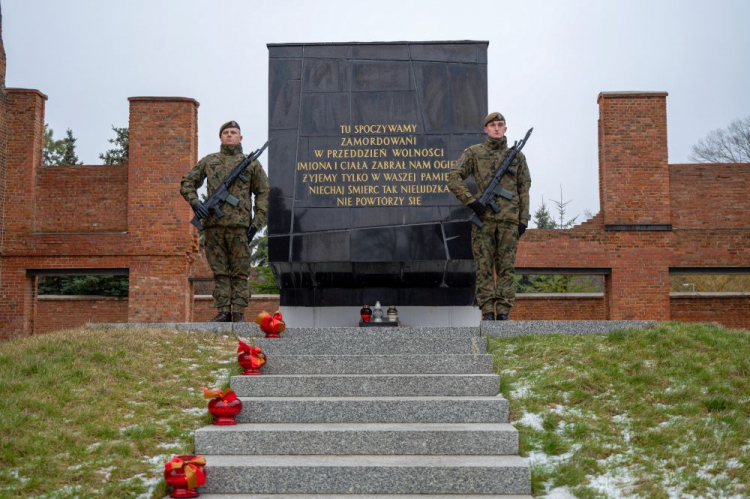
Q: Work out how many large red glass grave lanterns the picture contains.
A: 4